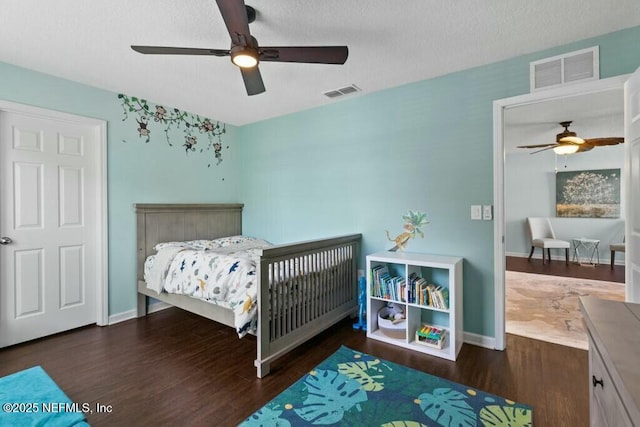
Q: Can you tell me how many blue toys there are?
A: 1